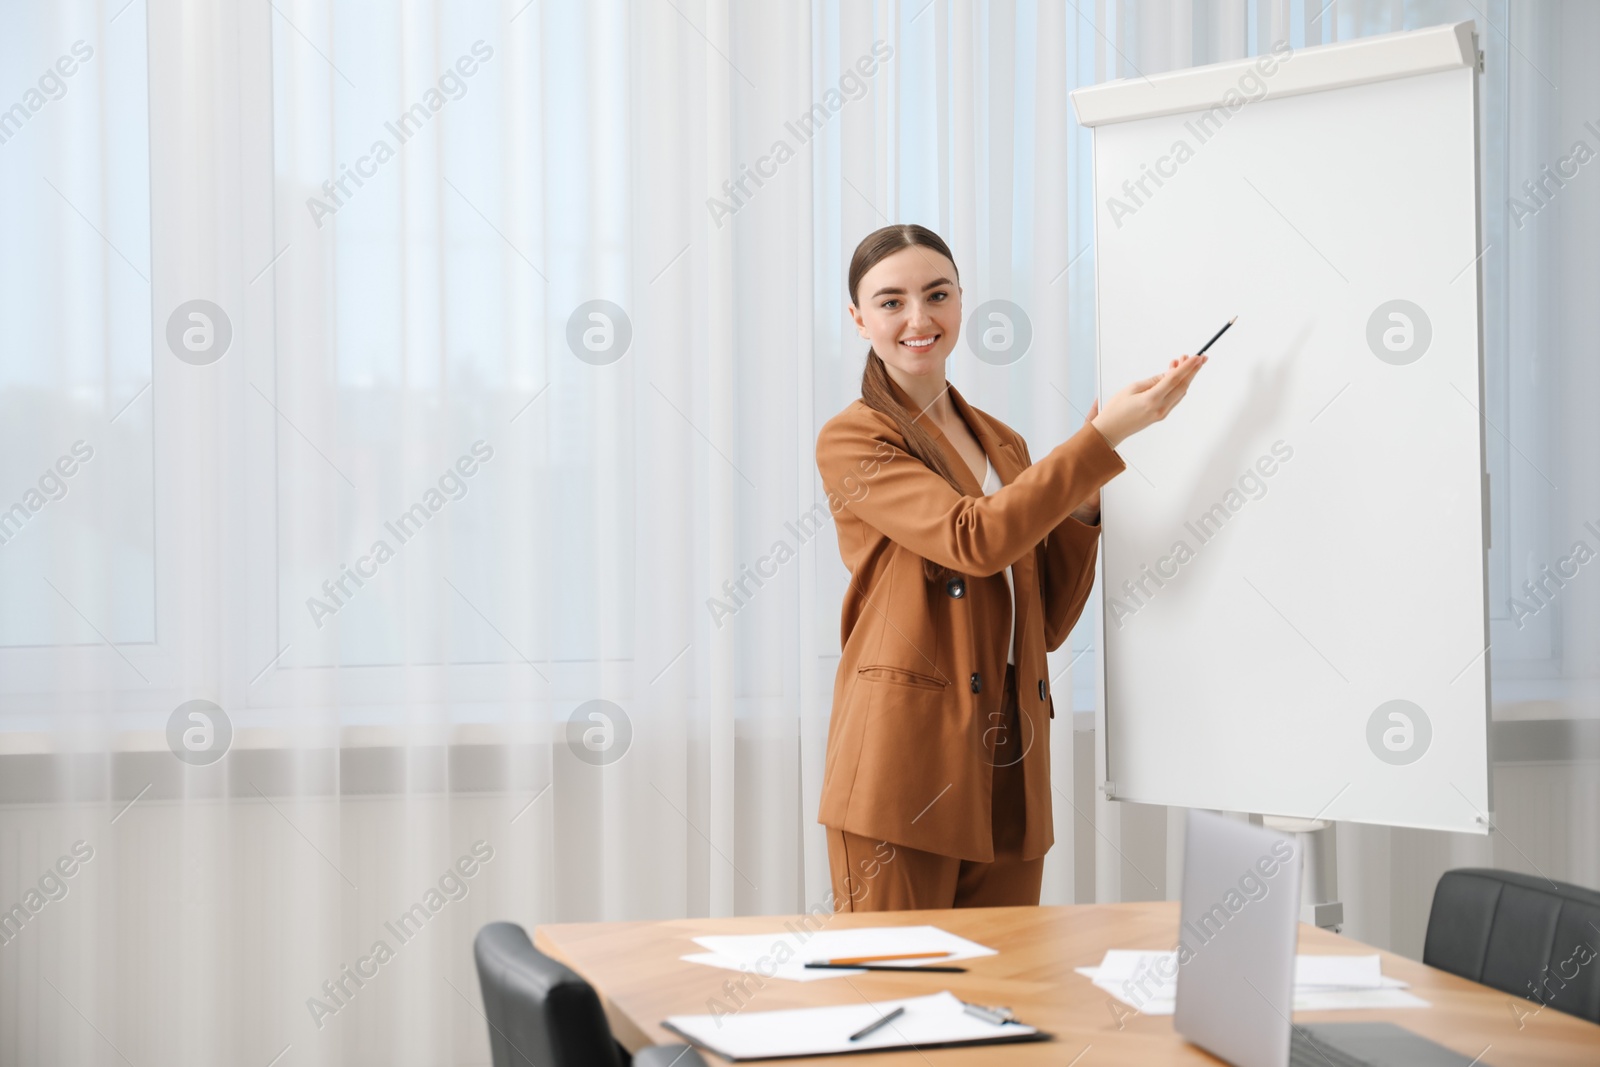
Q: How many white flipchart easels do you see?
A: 1